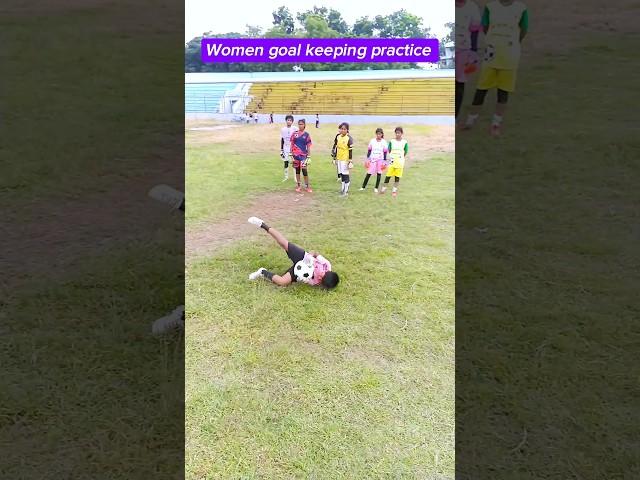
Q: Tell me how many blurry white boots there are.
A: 2